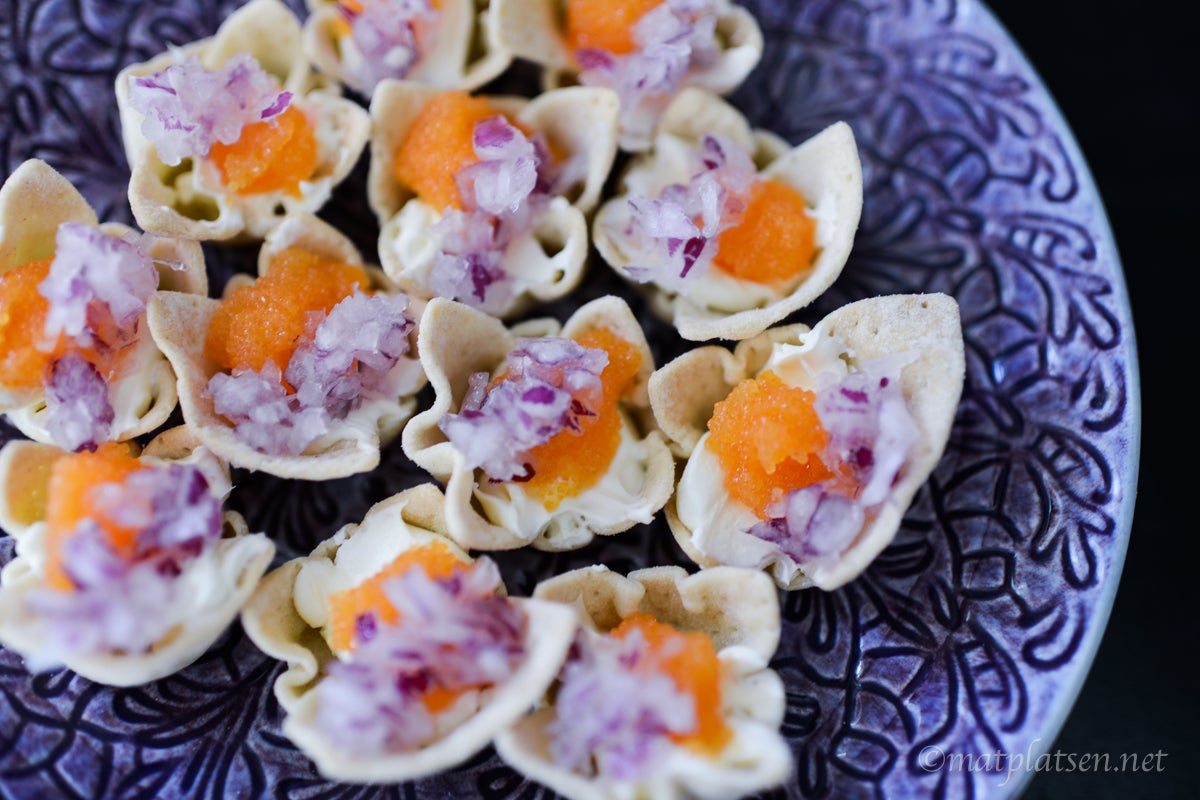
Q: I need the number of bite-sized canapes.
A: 12